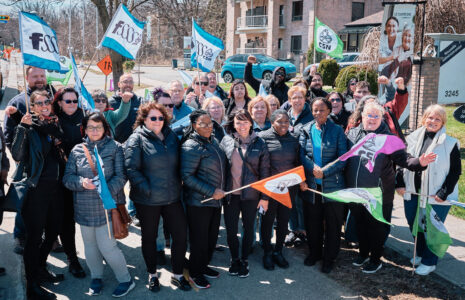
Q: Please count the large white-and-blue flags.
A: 3